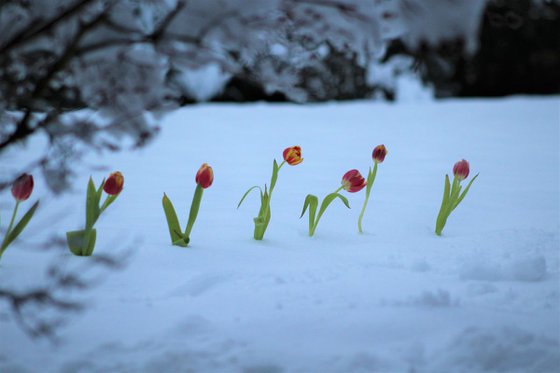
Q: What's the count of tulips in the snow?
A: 7